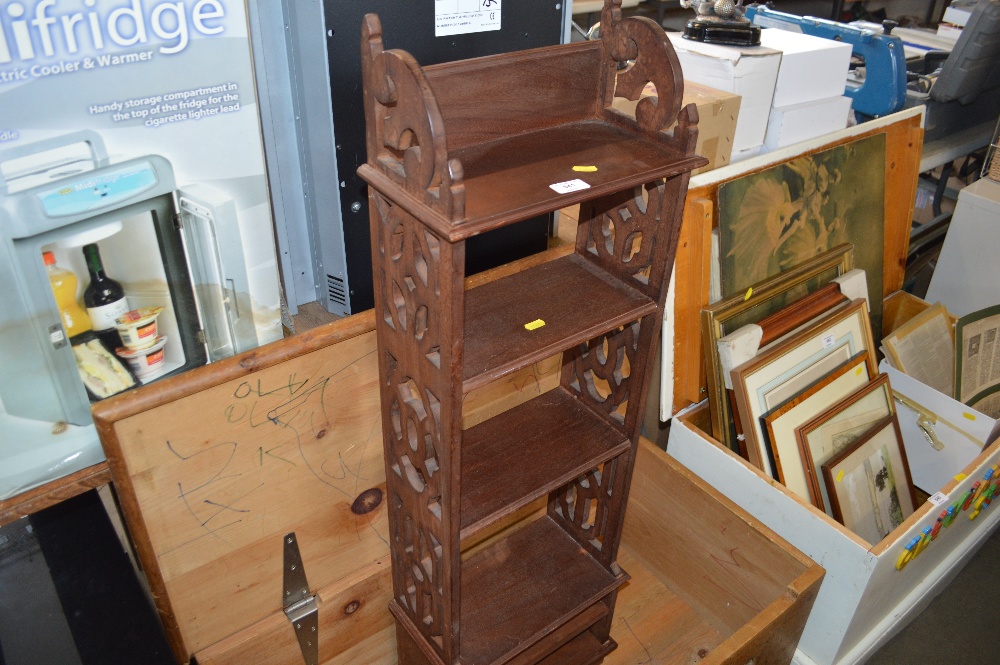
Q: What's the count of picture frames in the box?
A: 6